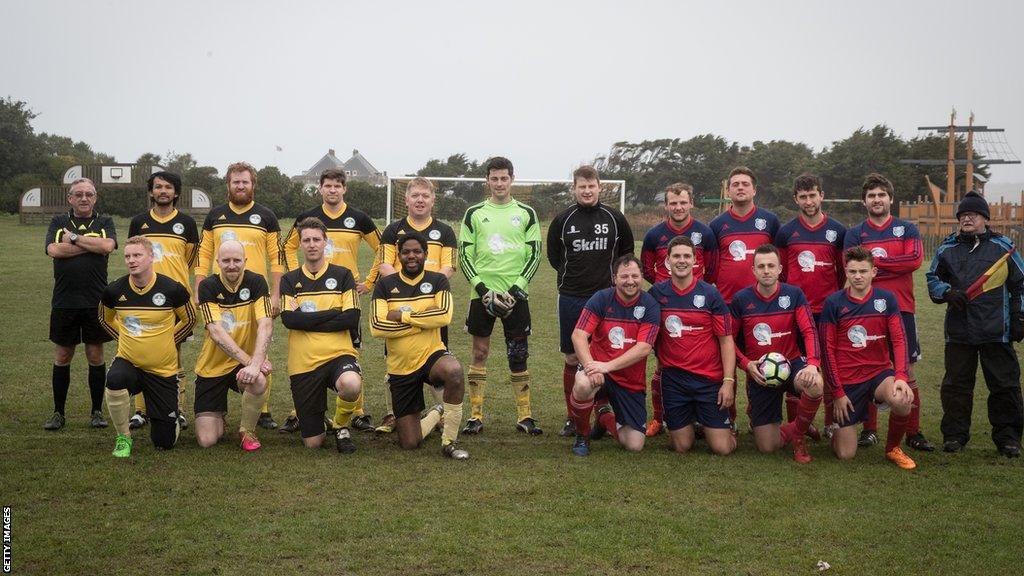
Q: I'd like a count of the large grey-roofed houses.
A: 2